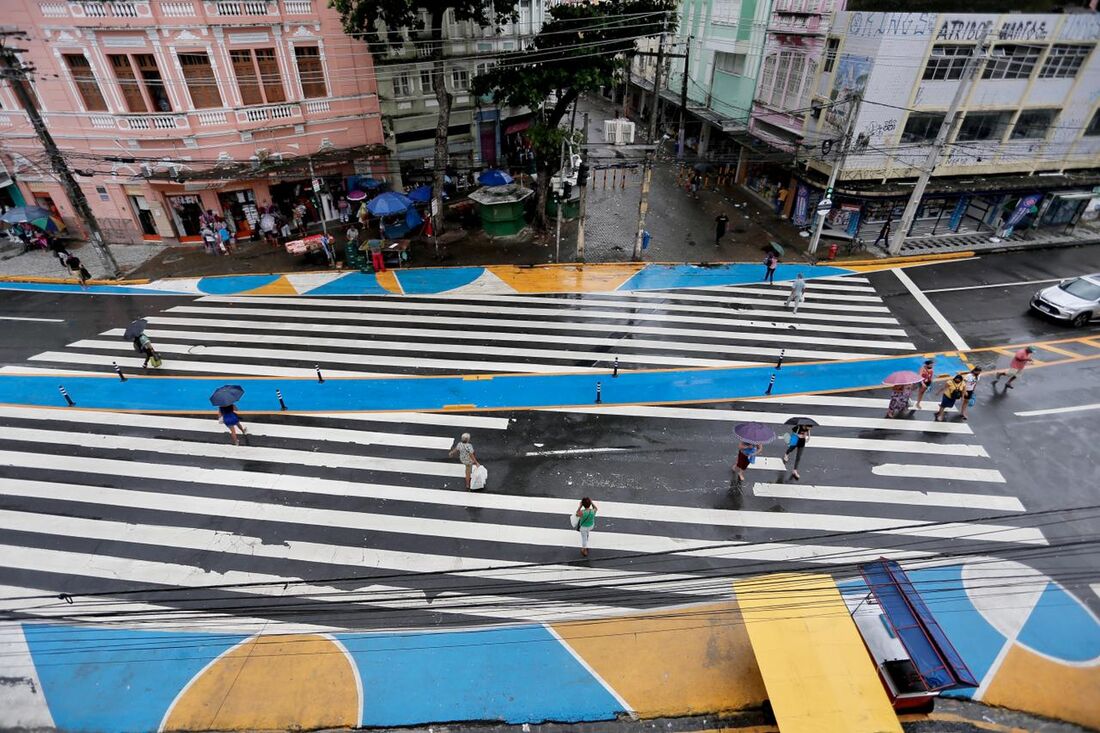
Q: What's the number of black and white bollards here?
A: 8